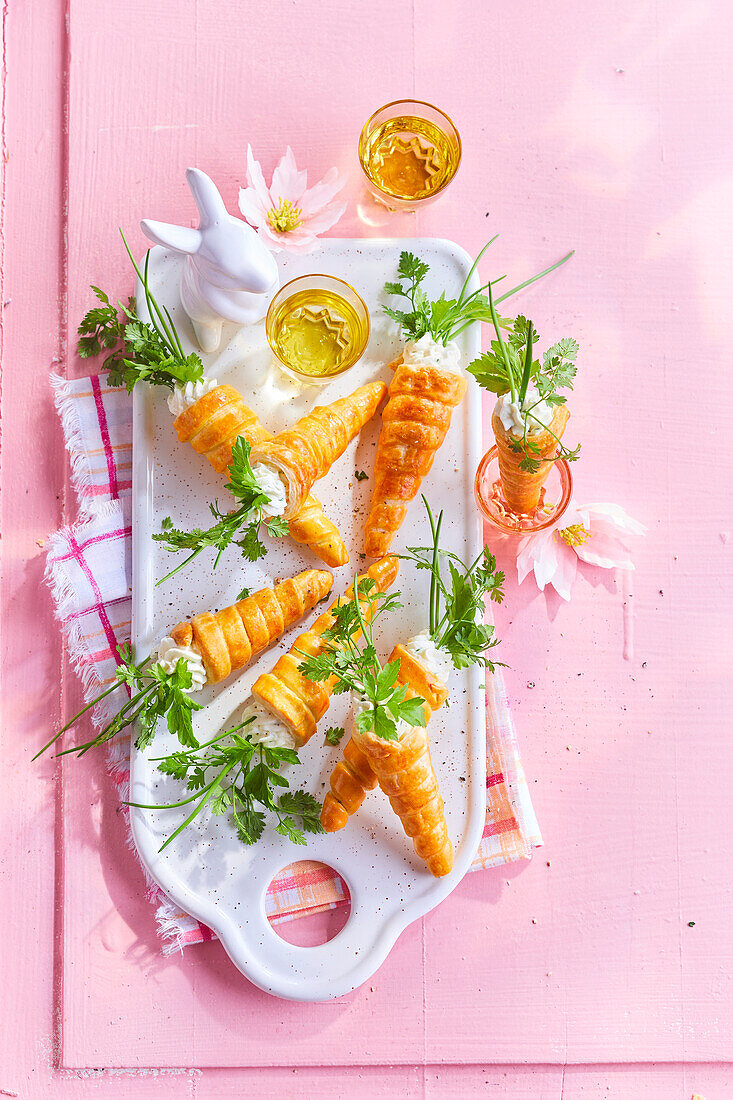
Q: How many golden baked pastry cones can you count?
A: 8